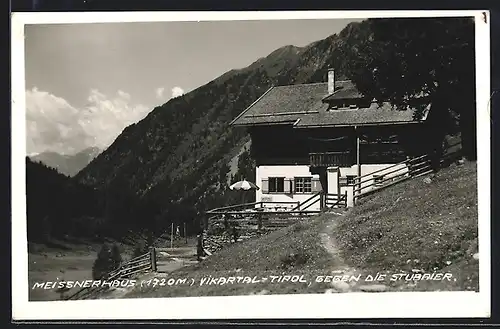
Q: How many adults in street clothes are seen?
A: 0